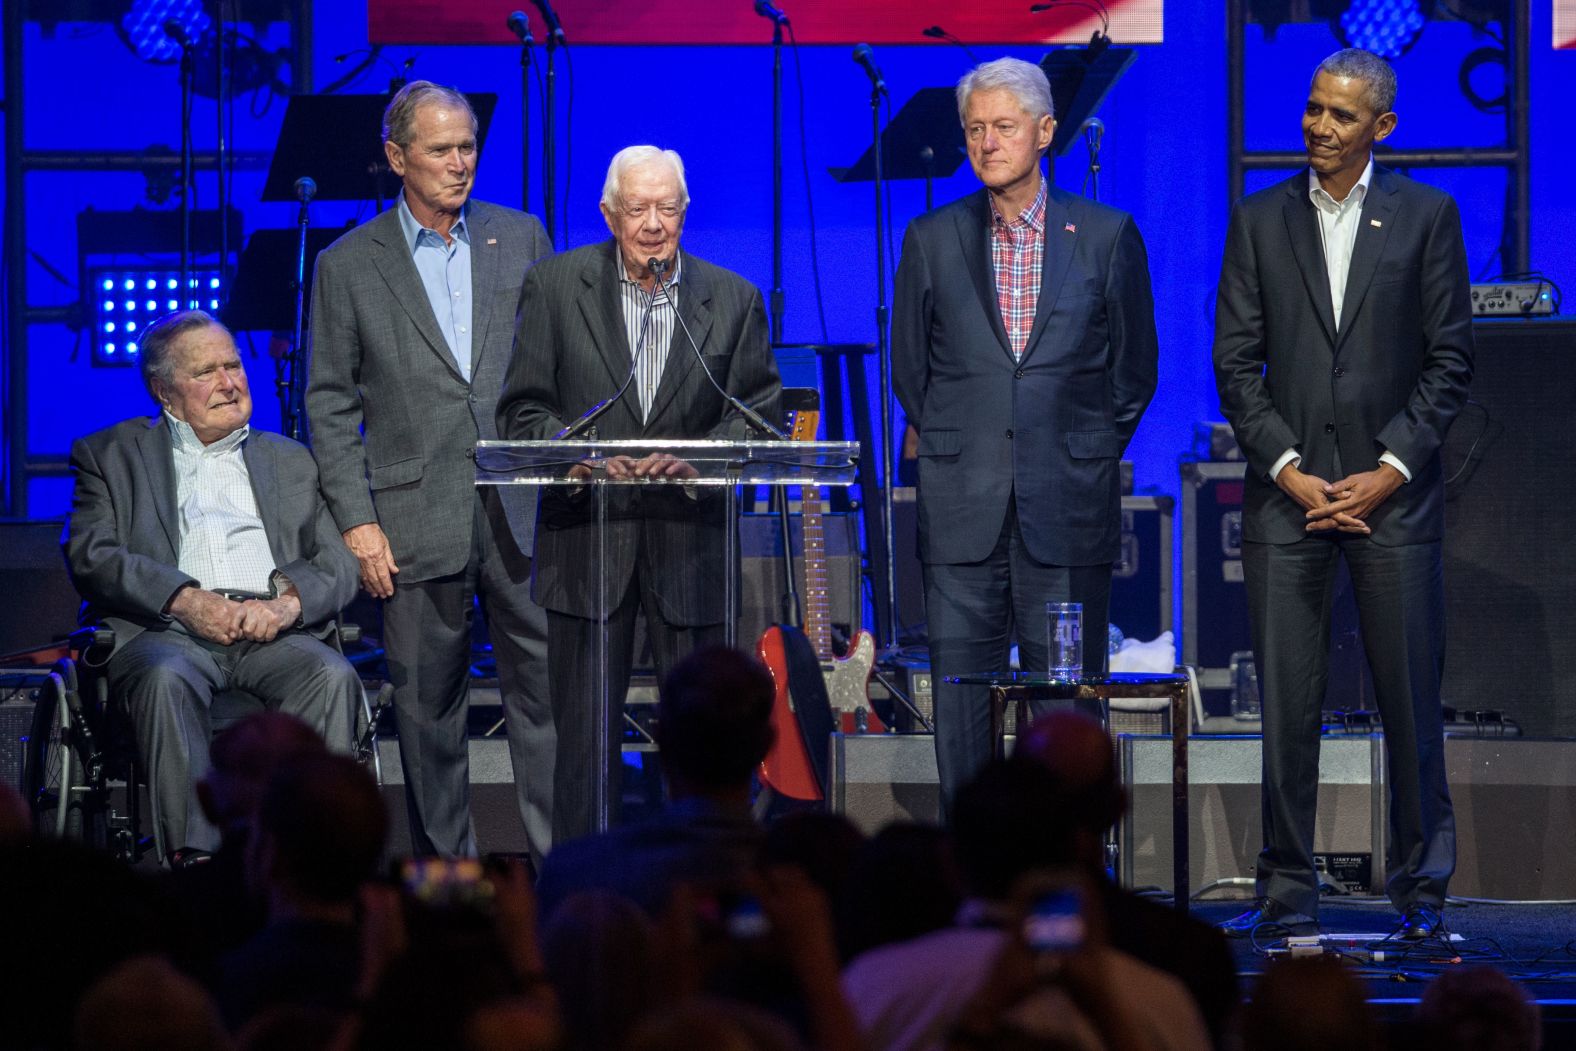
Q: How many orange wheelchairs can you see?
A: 0